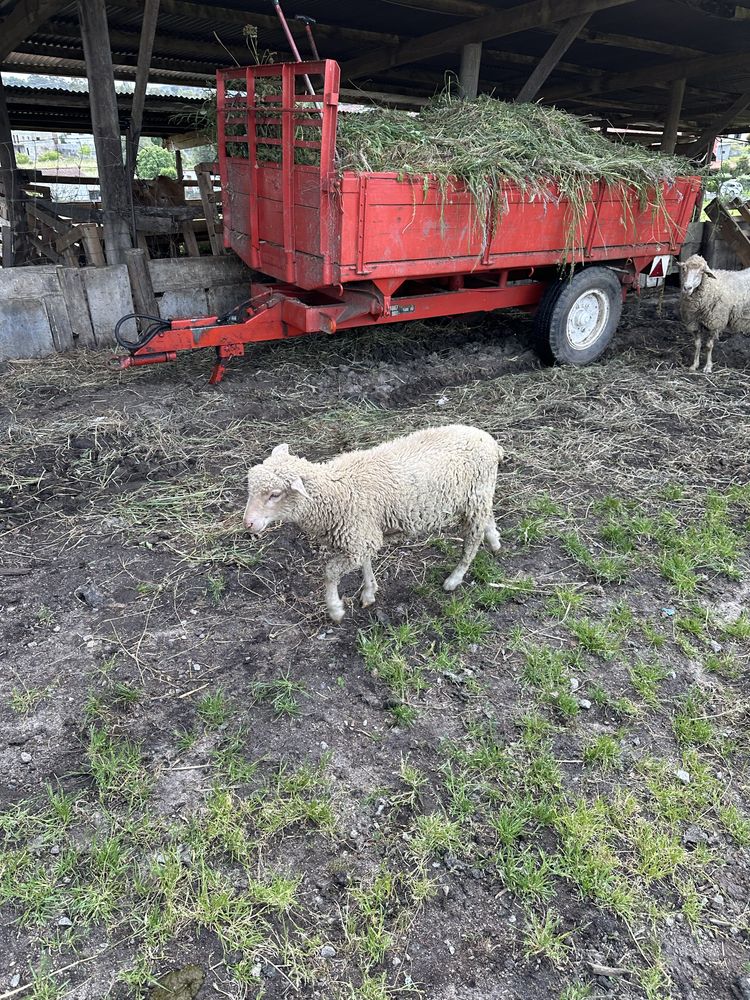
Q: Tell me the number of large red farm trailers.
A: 1